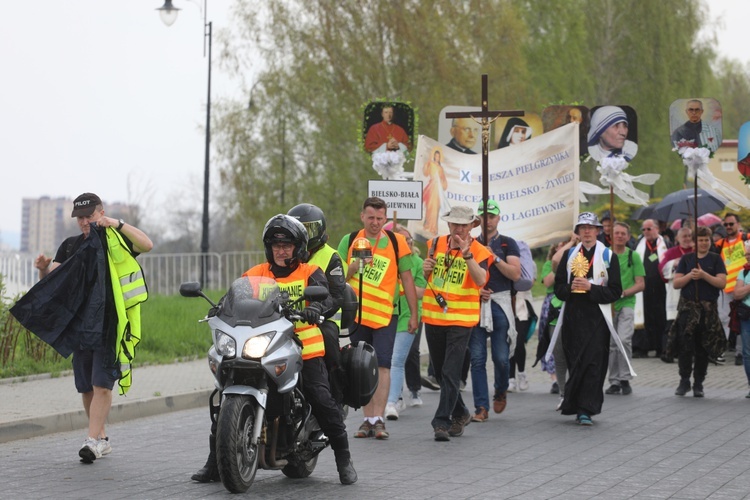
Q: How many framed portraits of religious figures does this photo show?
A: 7